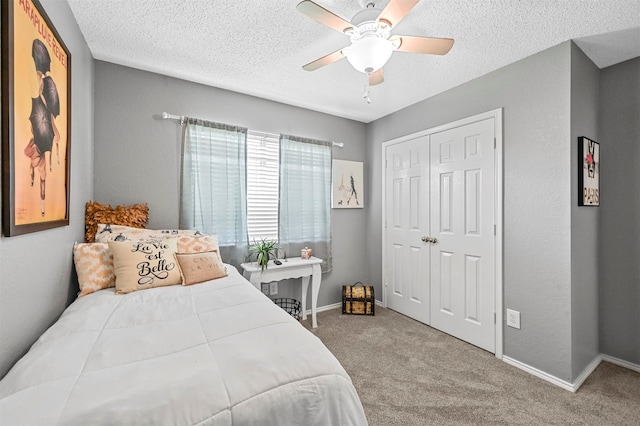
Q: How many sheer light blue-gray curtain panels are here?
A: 2